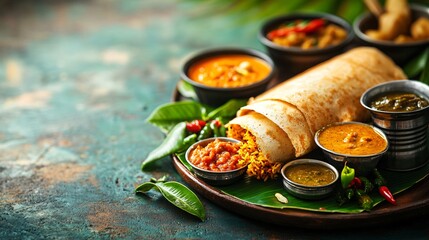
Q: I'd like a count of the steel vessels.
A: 4